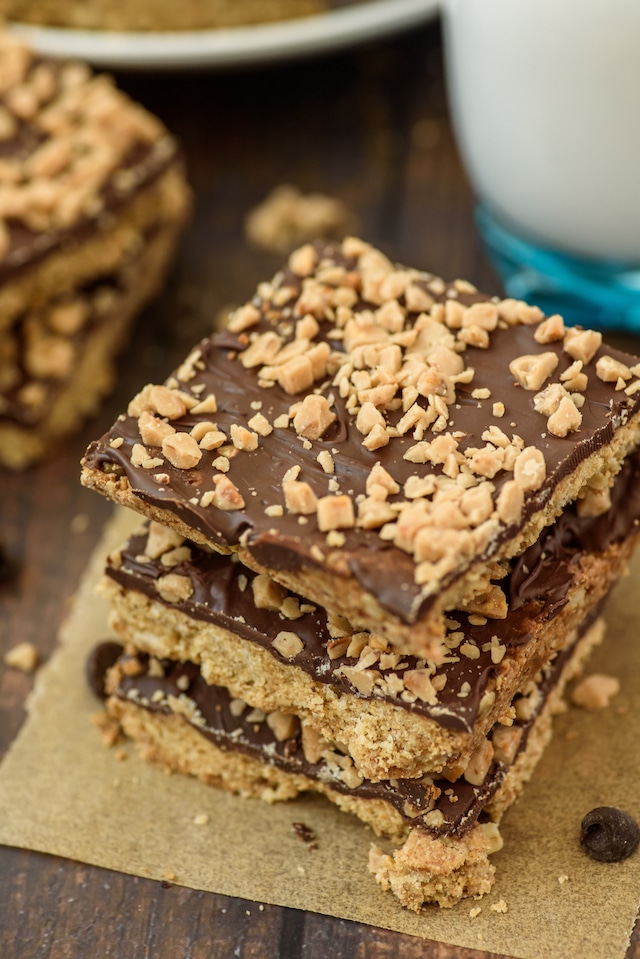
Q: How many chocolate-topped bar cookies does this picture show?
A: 5